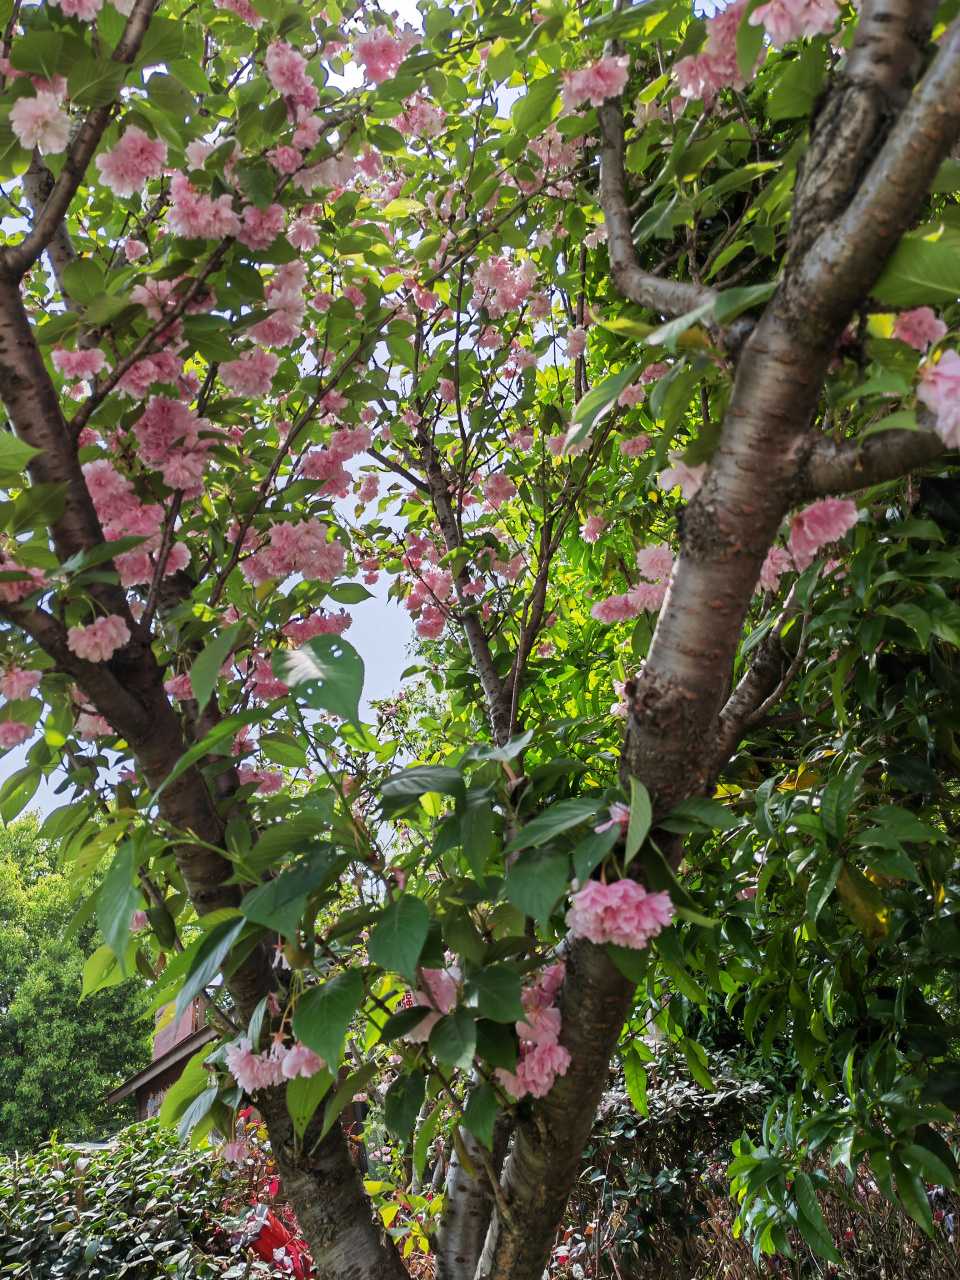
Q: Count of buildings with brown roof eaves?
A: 1